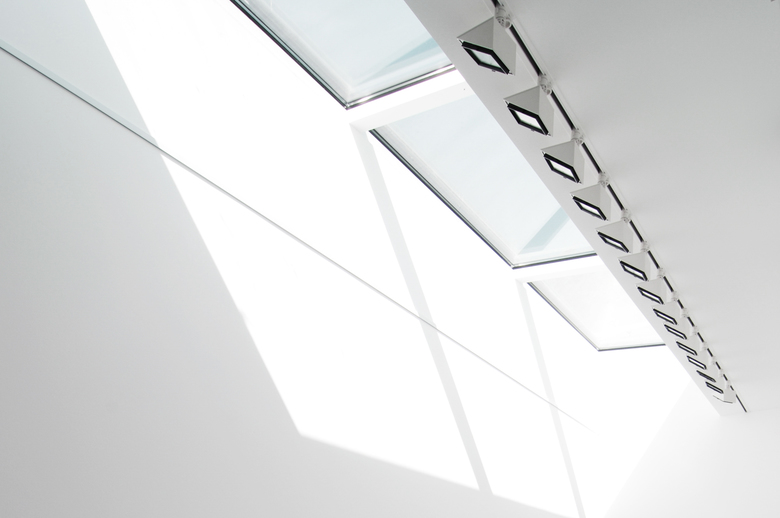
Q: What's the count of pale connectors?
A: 14